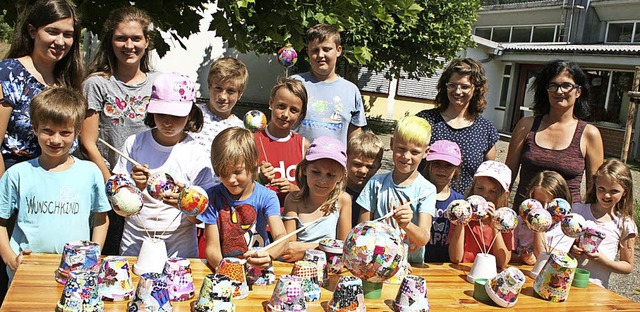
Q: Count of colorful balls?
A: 14